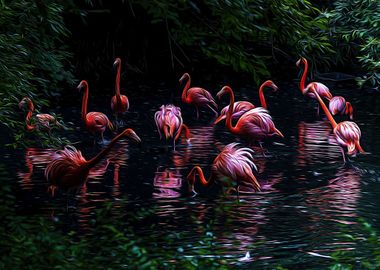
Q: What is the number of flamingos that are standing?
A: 12